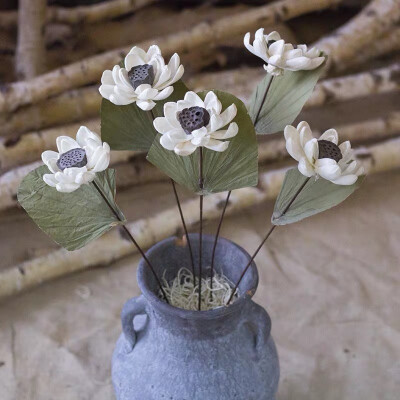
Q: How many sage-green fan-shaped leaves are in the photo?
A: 5